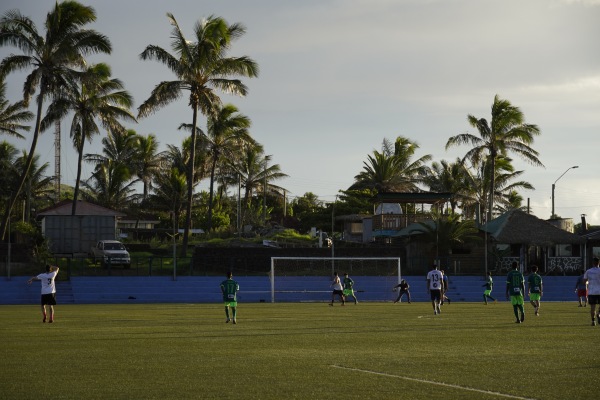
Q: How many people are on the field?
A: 12